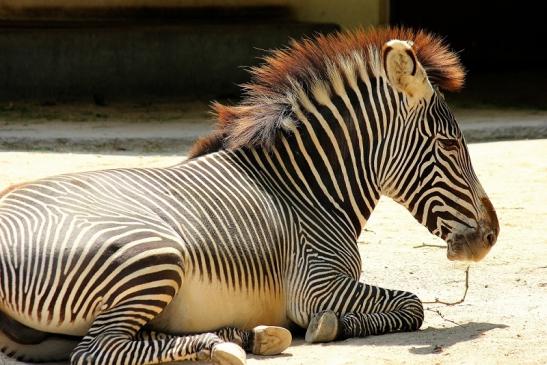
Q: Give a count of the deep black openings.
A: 1